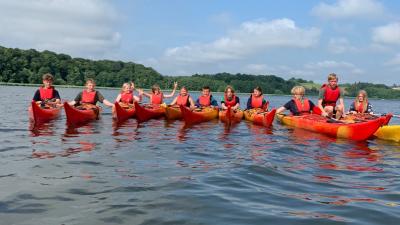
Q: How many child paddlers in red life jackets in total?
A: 11